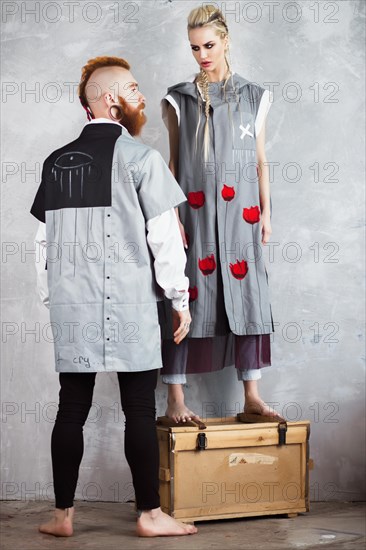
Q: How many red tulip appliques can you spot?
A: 6